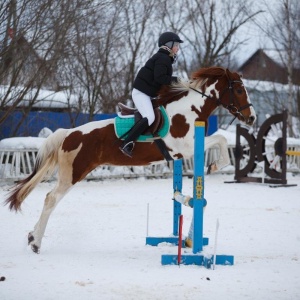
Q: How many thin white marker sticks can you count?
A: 2